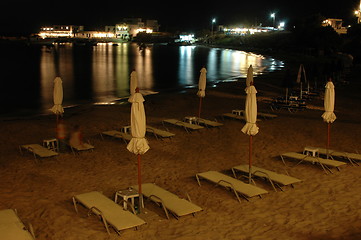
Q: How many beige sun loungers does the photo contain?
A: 15